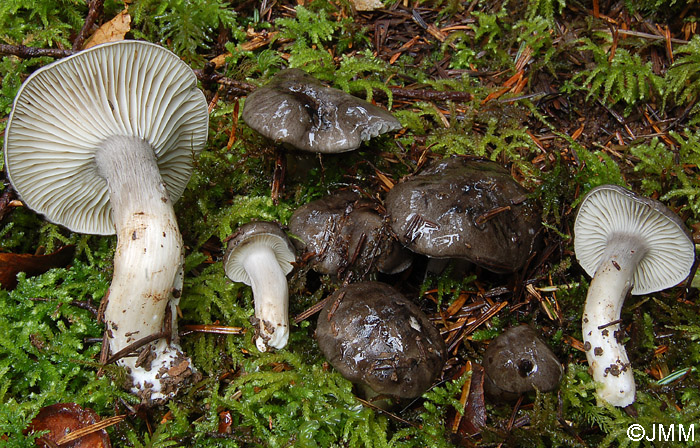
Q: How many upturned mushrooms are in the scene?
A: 3